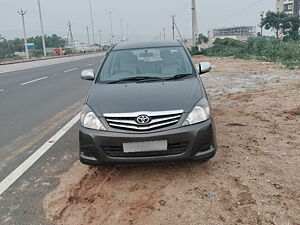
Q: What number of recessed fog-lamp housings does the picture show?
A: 2